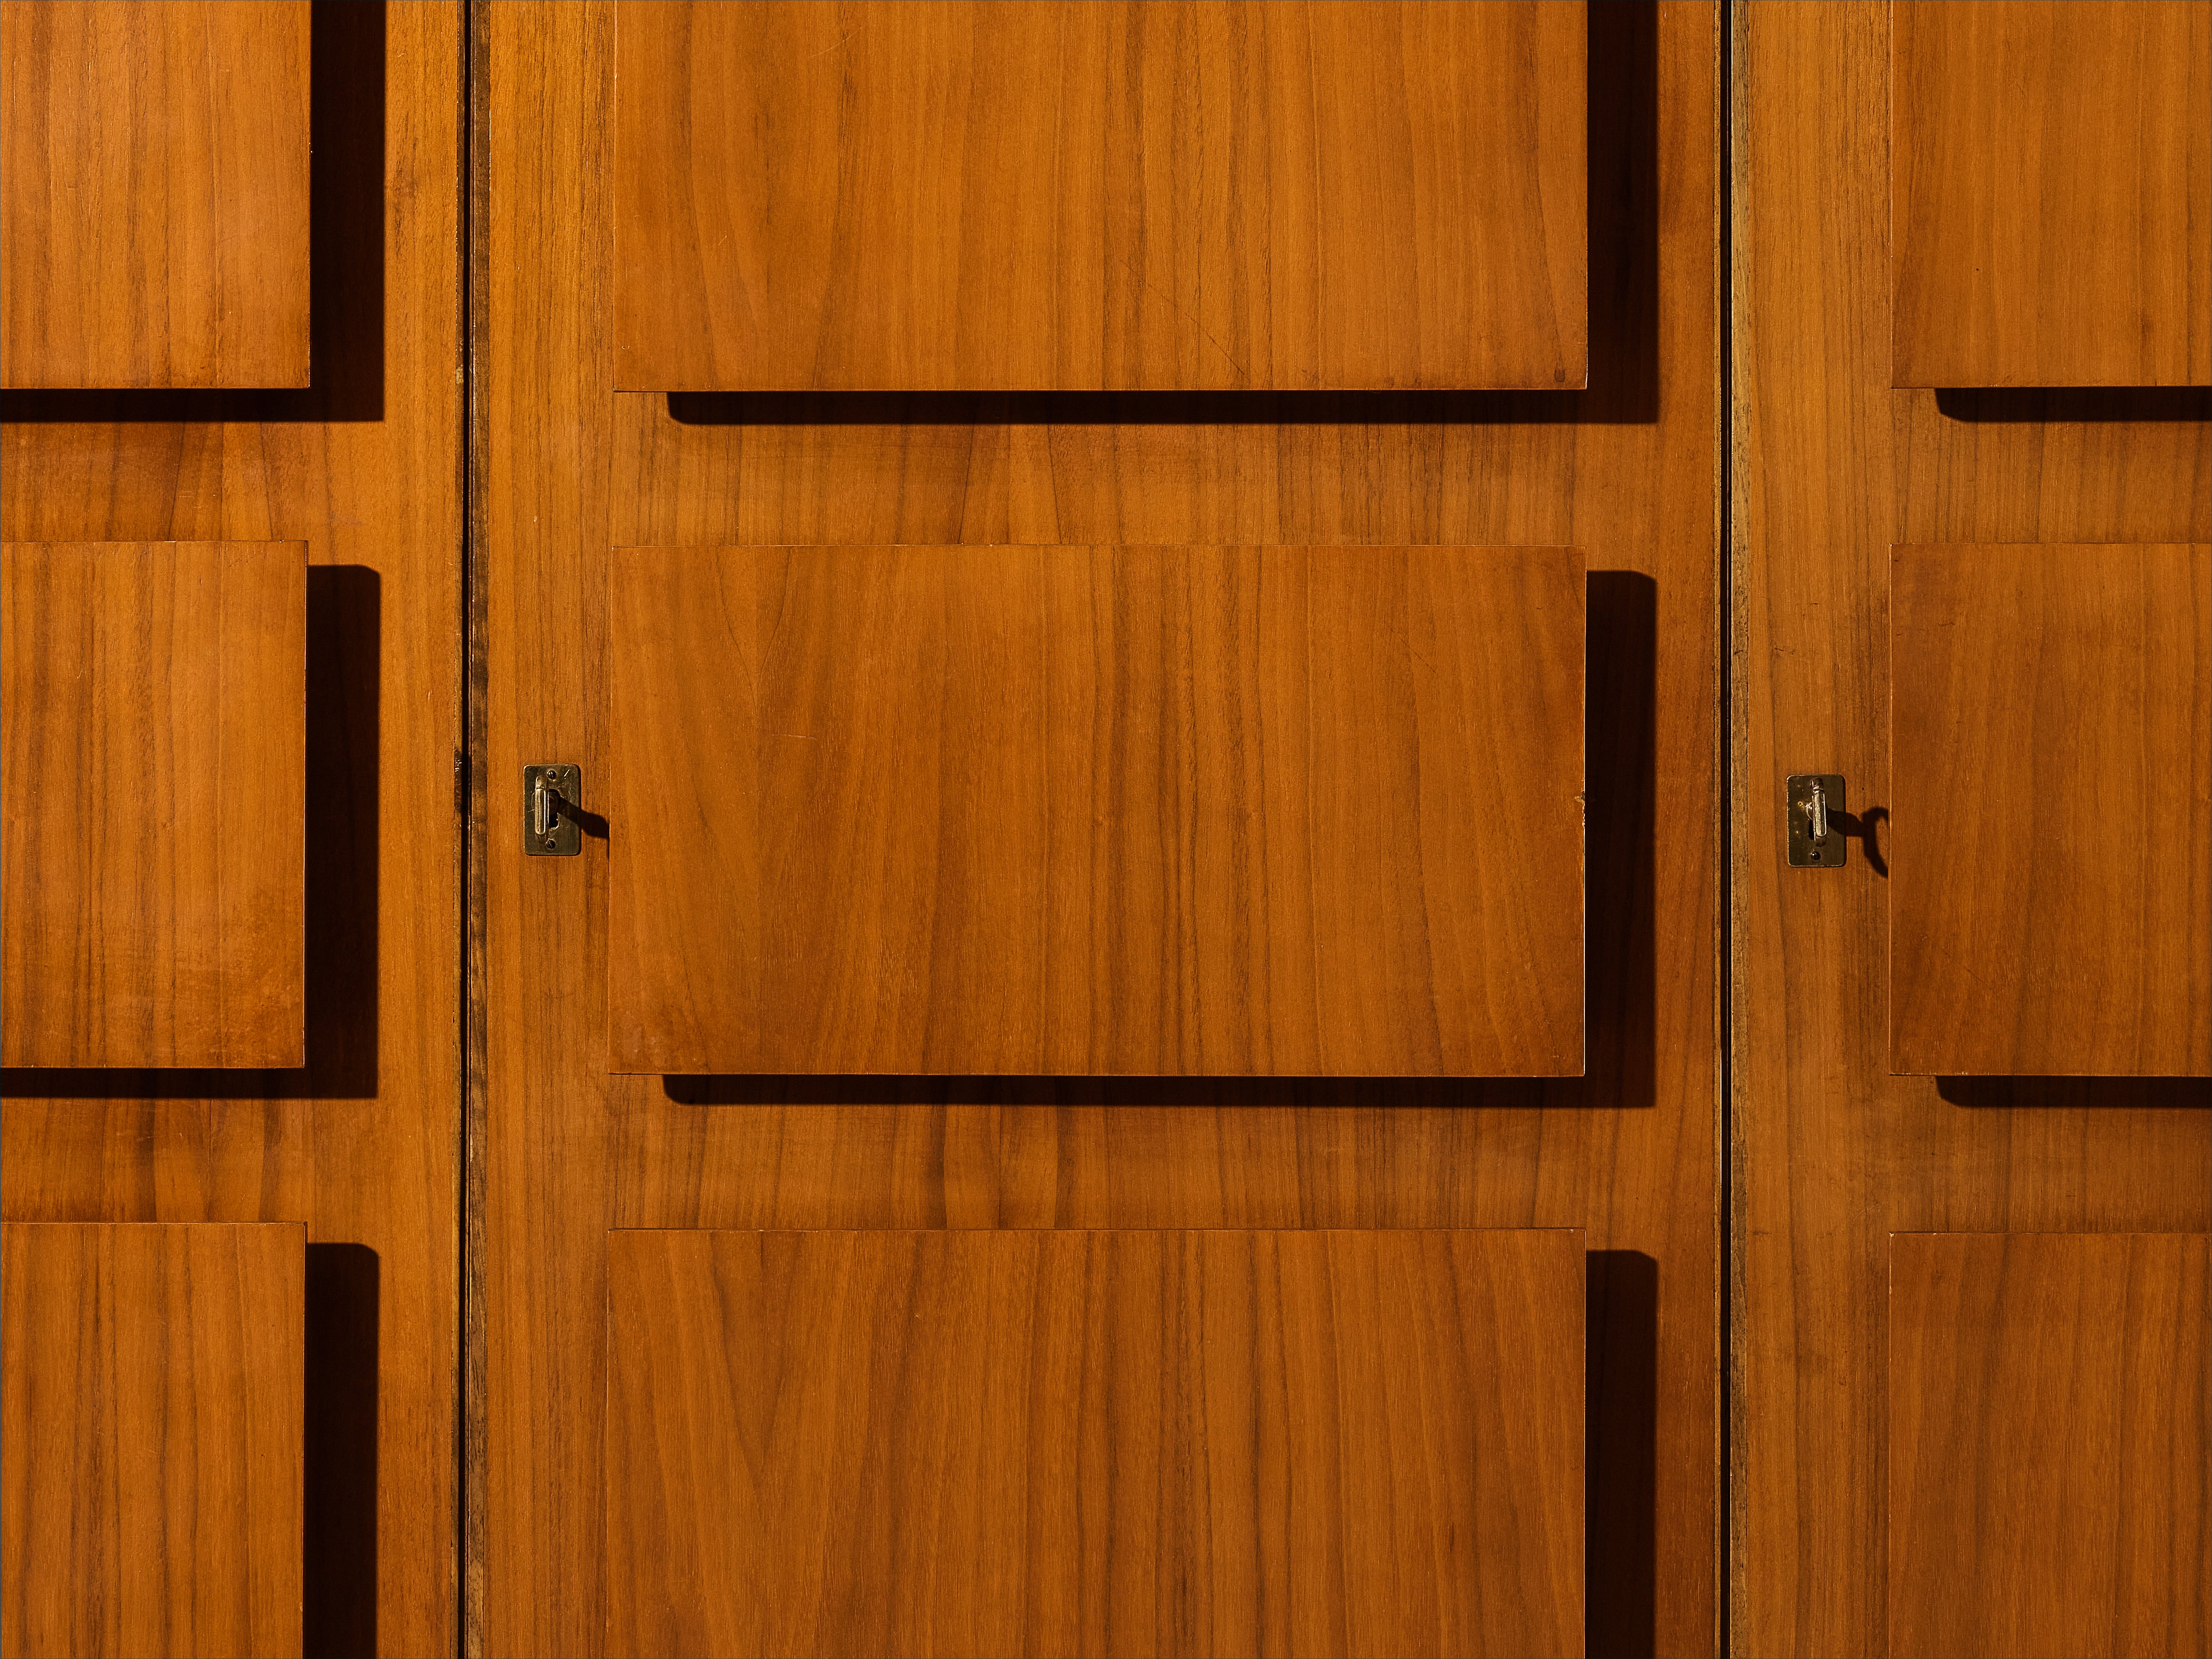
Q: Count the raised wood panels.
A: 9